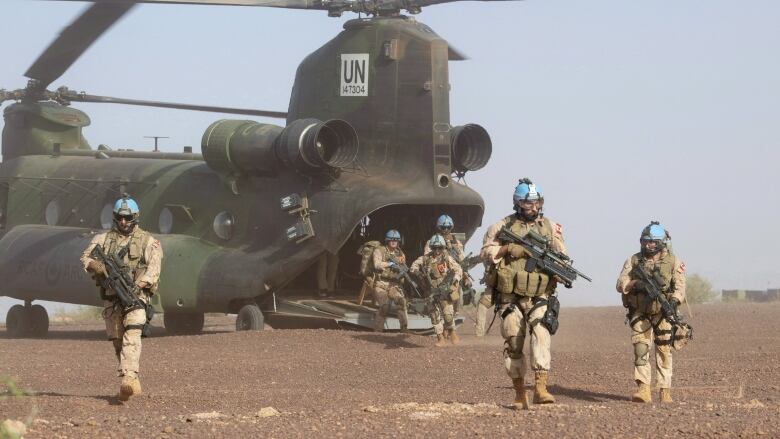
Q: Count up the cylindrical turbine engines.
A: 2